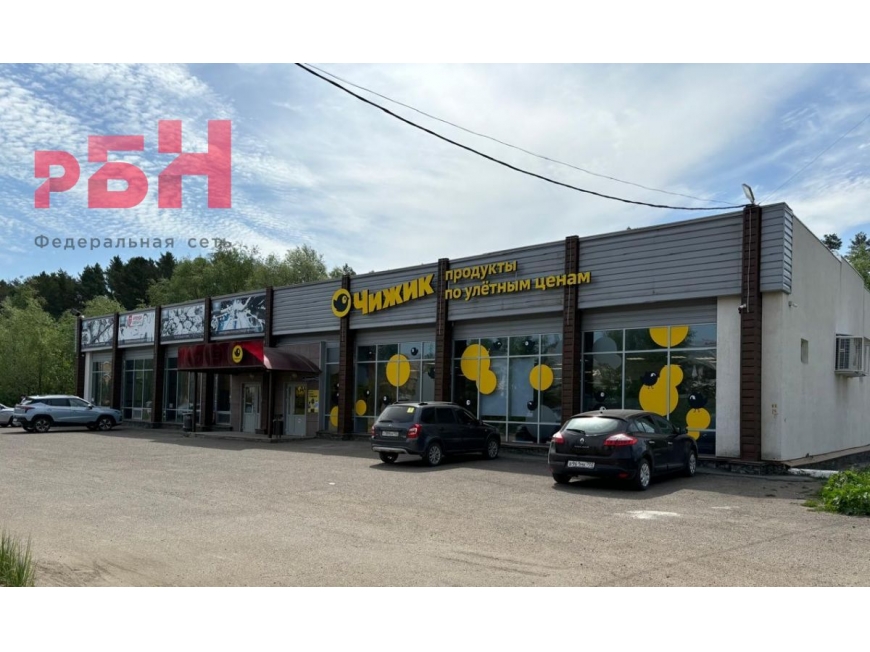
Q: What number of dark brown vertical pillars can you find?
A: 9